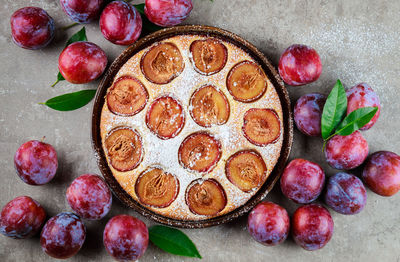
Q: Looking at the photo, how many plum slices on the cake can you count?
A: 12